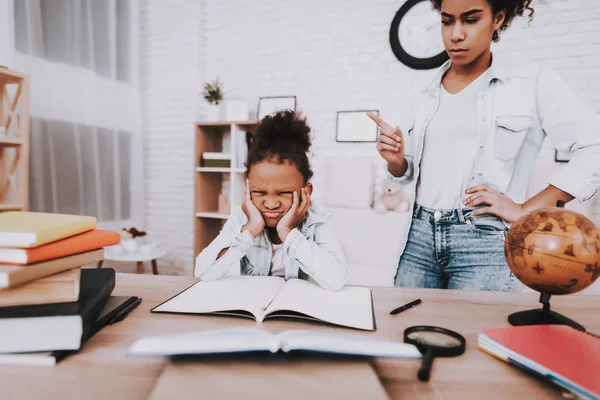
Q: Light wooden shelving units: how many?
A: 2